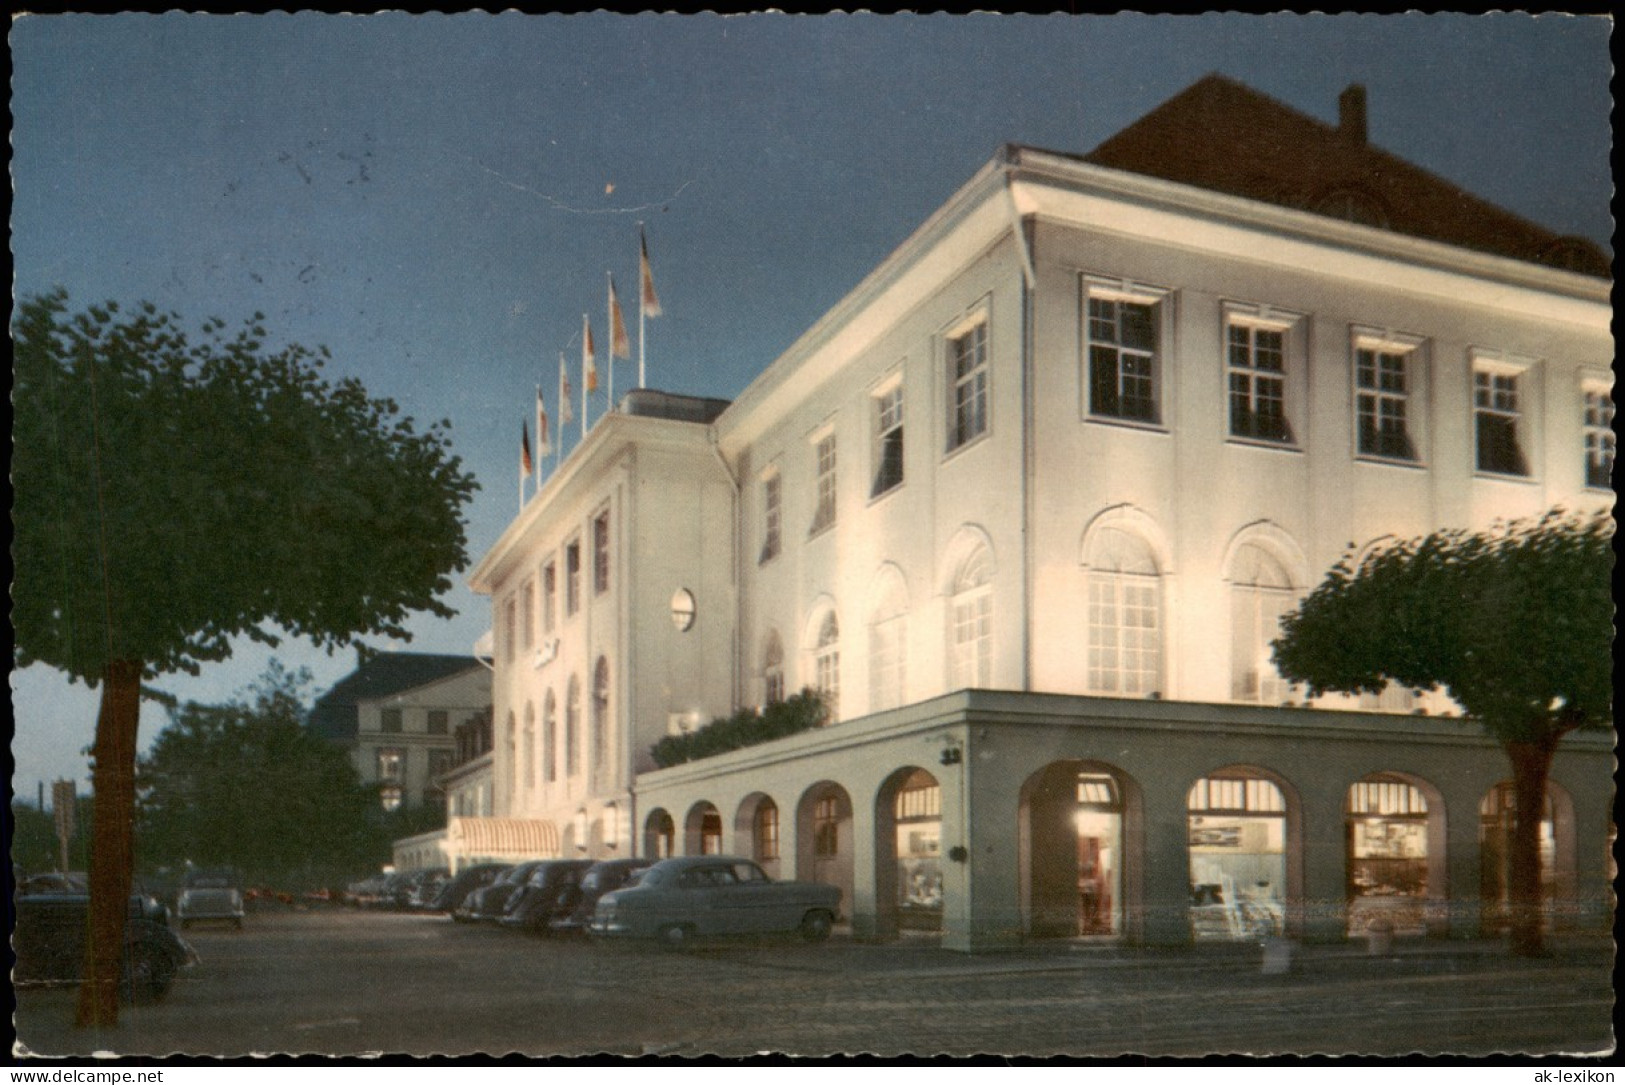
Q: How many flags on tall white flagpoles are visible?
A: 6